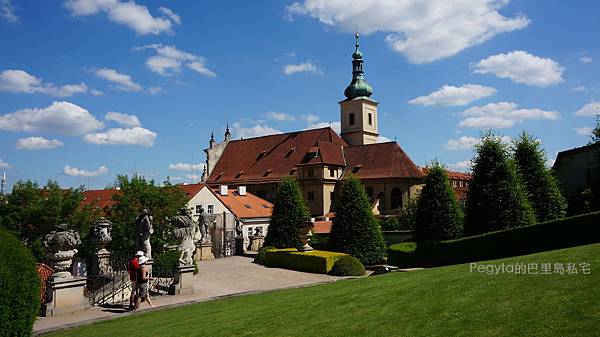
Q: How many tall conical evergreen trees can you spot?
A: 5